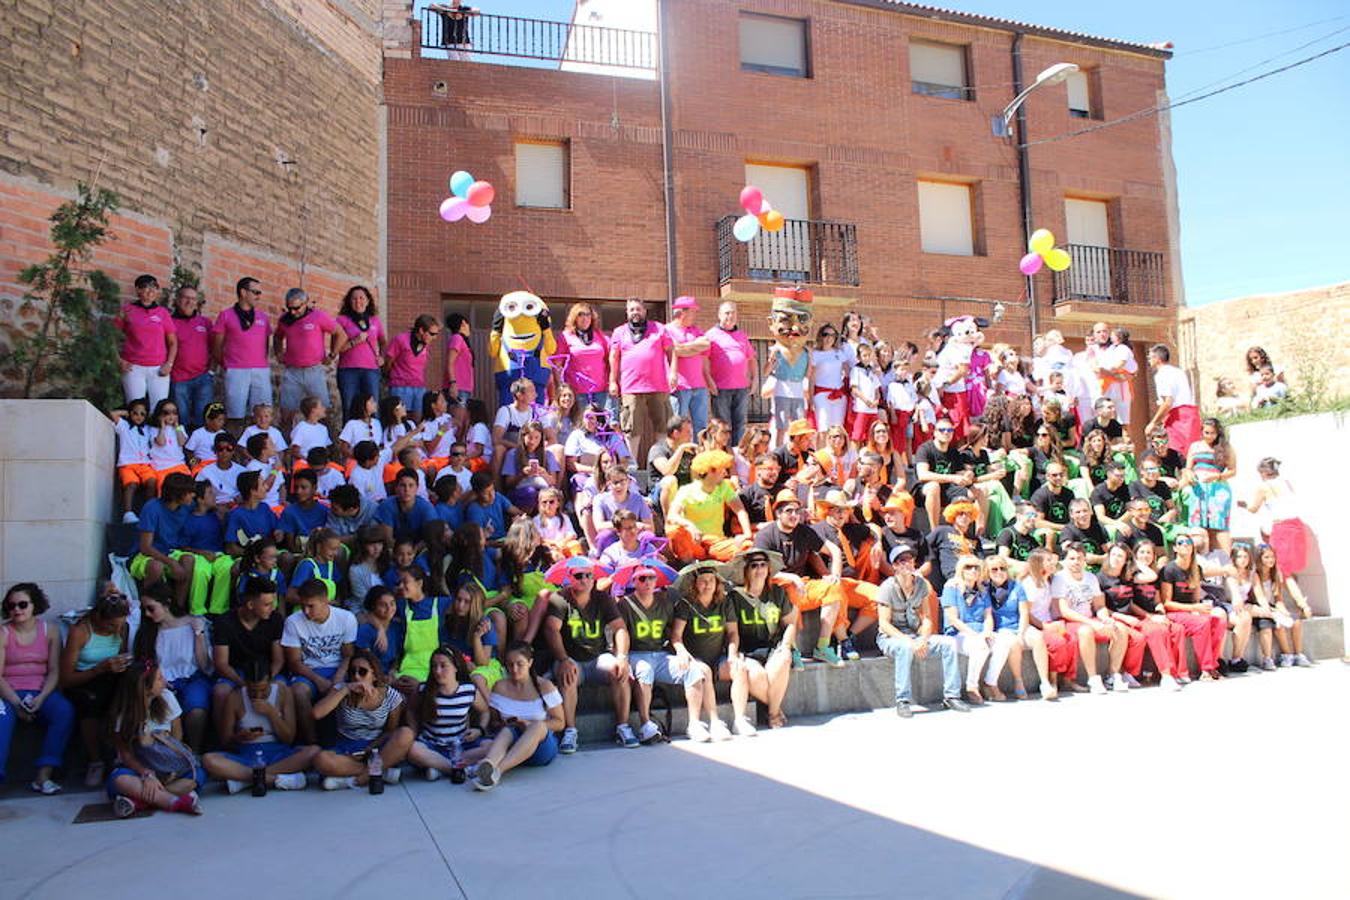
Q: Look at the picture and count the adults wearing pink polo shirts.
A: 11